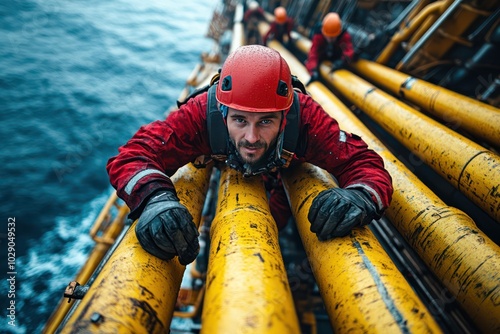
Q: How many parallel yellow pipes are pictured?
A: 6